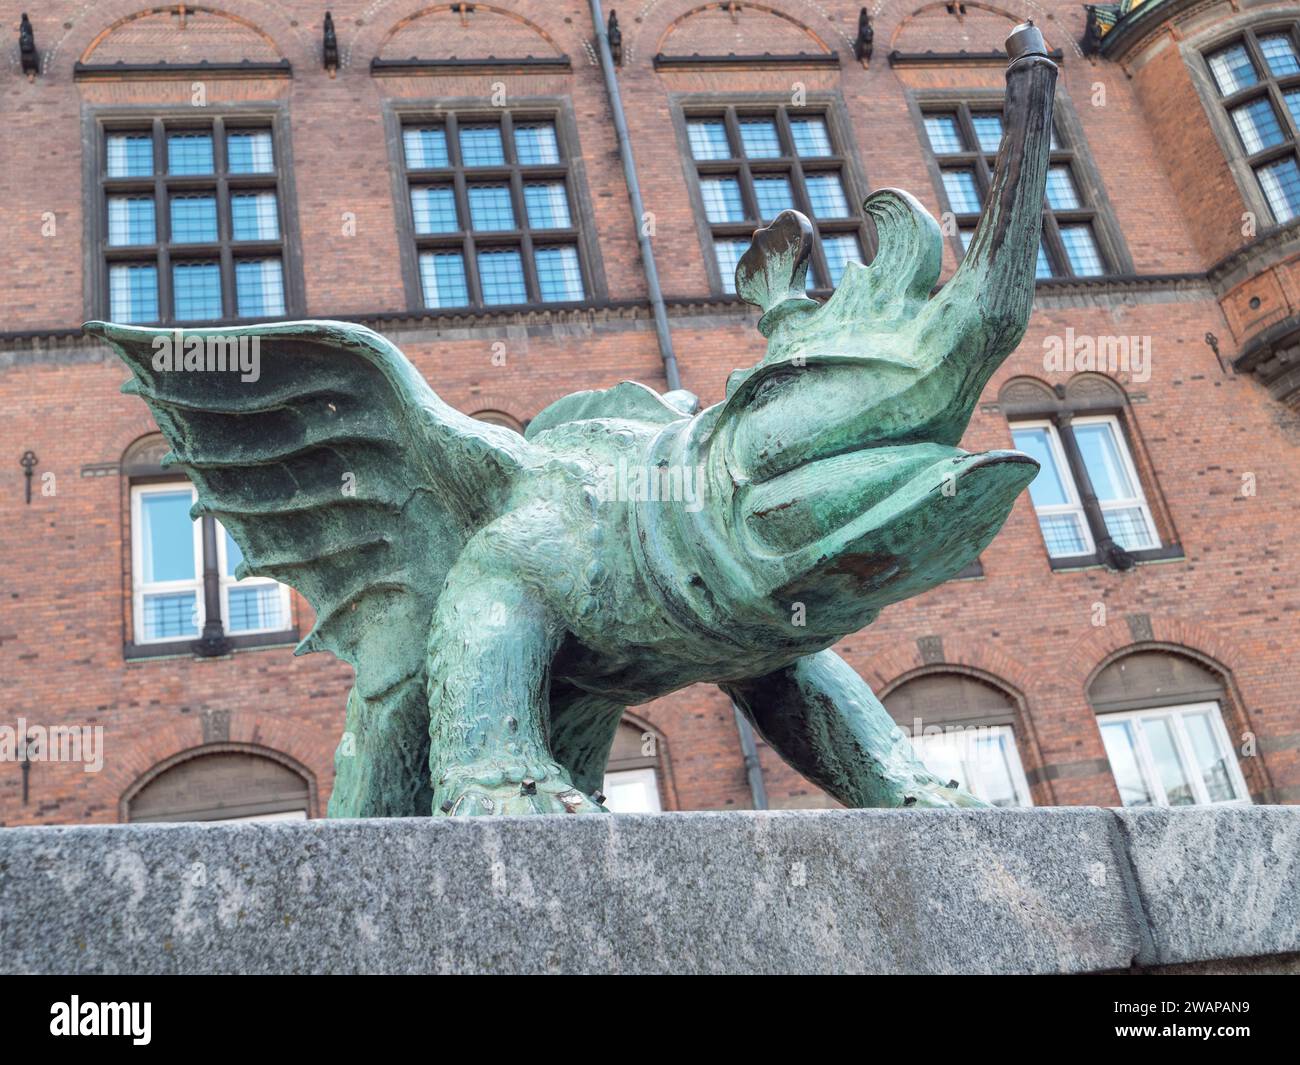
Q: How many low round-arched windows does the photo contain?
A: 4